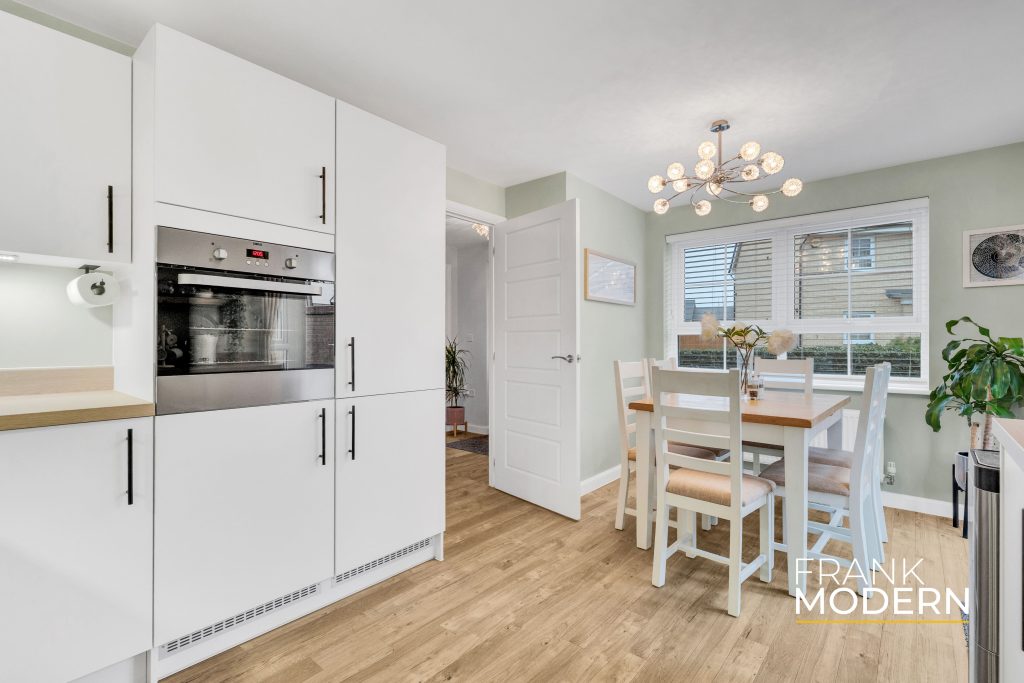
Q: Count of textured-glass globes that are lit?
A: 13